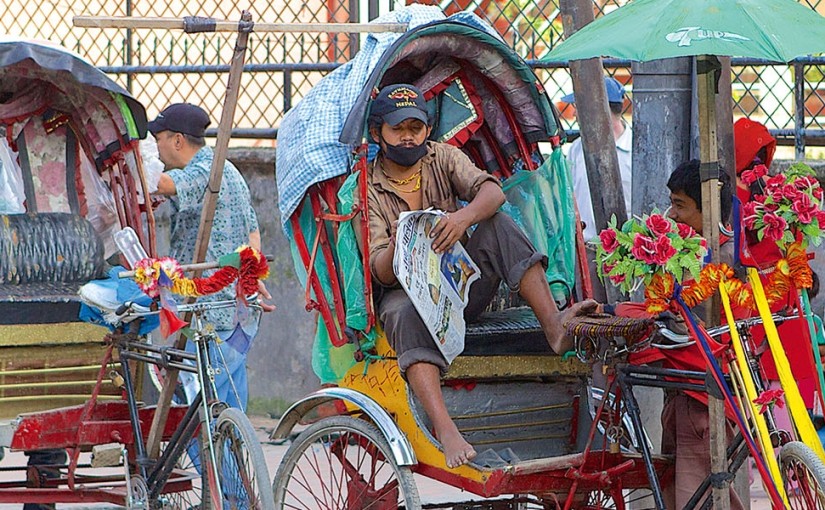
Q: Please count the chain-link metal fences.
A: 1